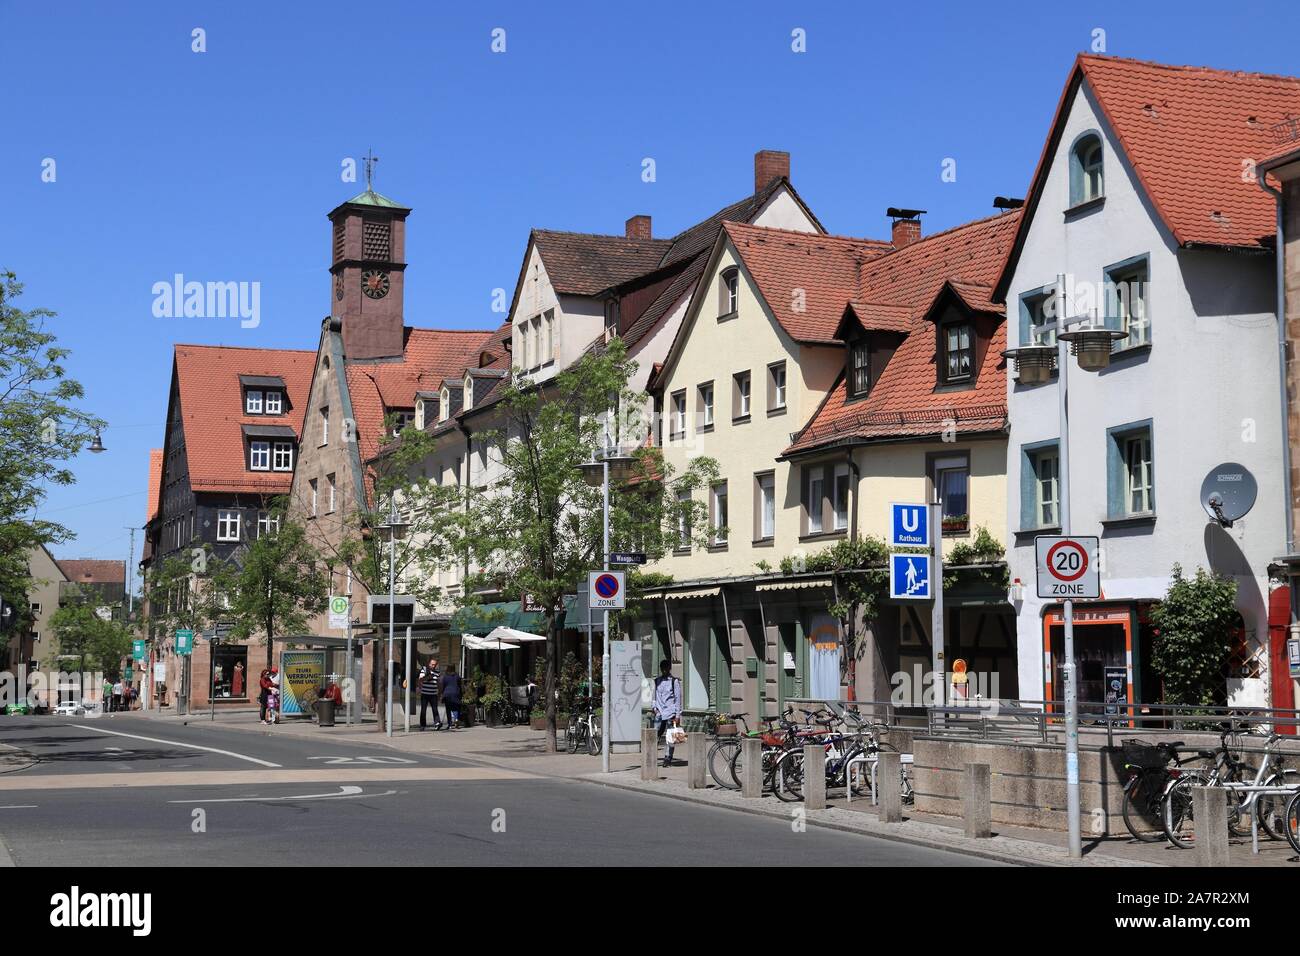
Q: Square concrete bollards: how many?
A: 7